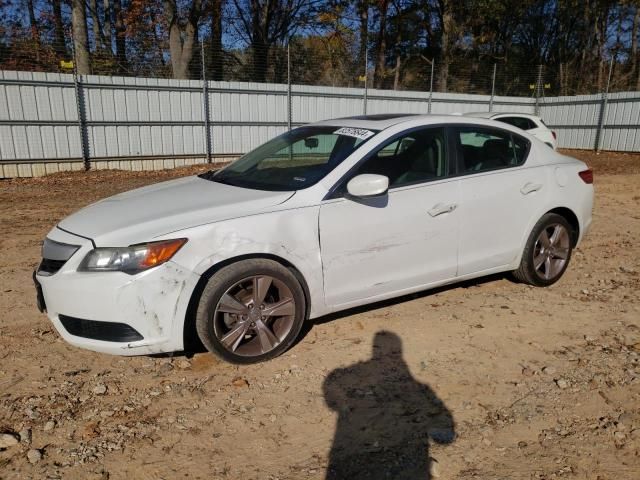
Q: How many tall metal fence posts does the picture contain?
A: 8